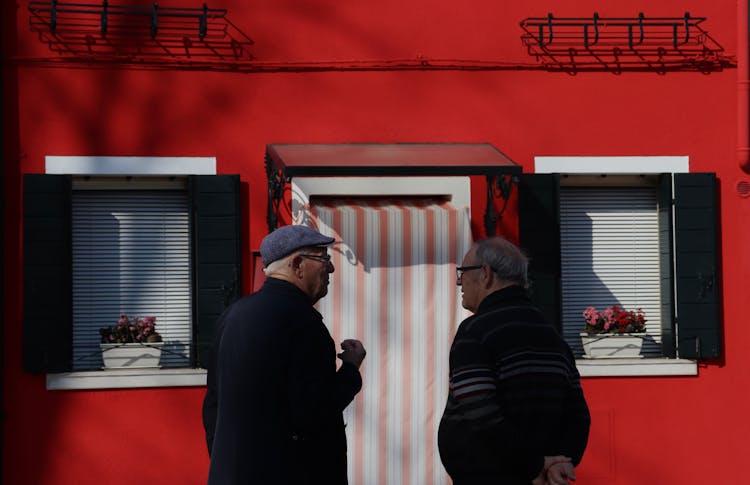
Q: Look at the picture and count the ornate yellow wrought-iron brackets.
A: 0